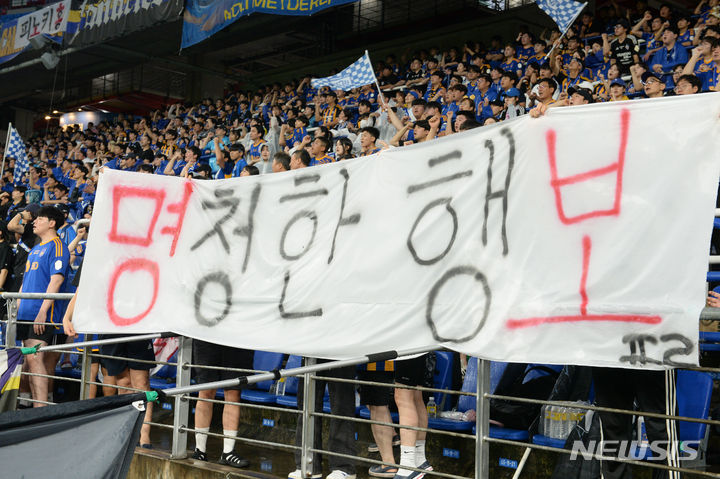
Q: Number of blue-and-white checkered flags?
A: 3